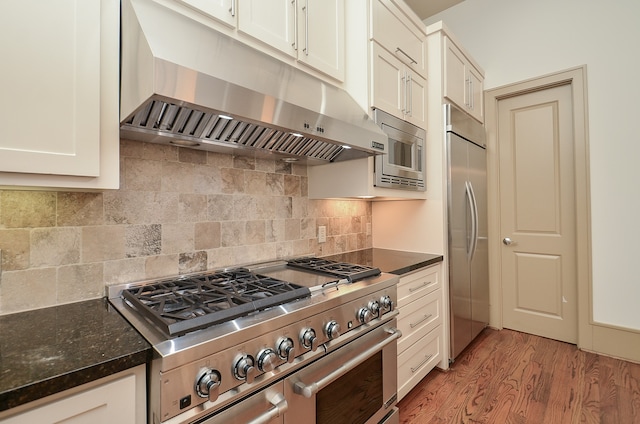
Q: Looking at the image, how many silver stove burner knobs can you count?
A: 9